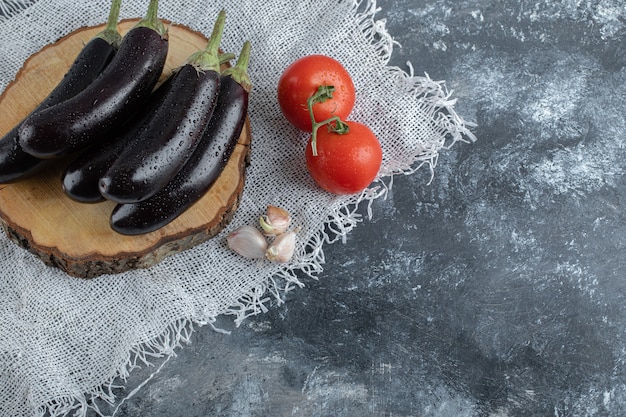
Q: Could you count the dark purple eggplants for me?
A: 5